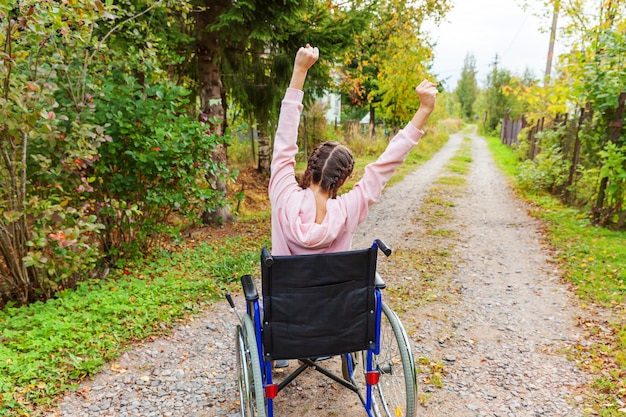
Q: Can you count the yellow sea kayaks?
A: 0